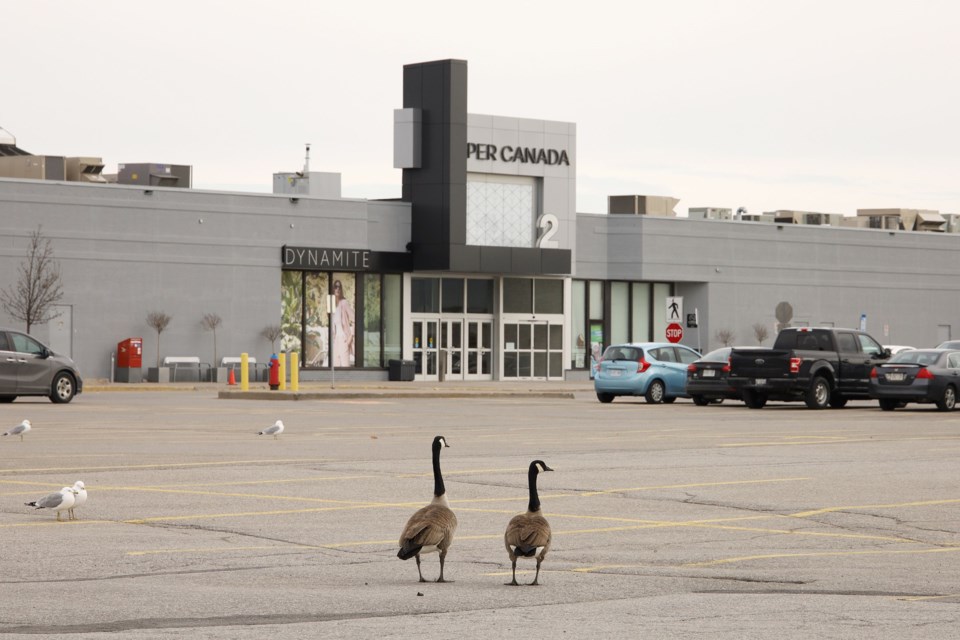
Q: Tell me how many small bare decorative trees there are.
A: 5